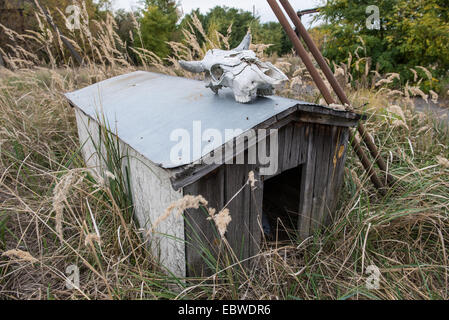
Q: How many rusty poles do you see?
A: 2